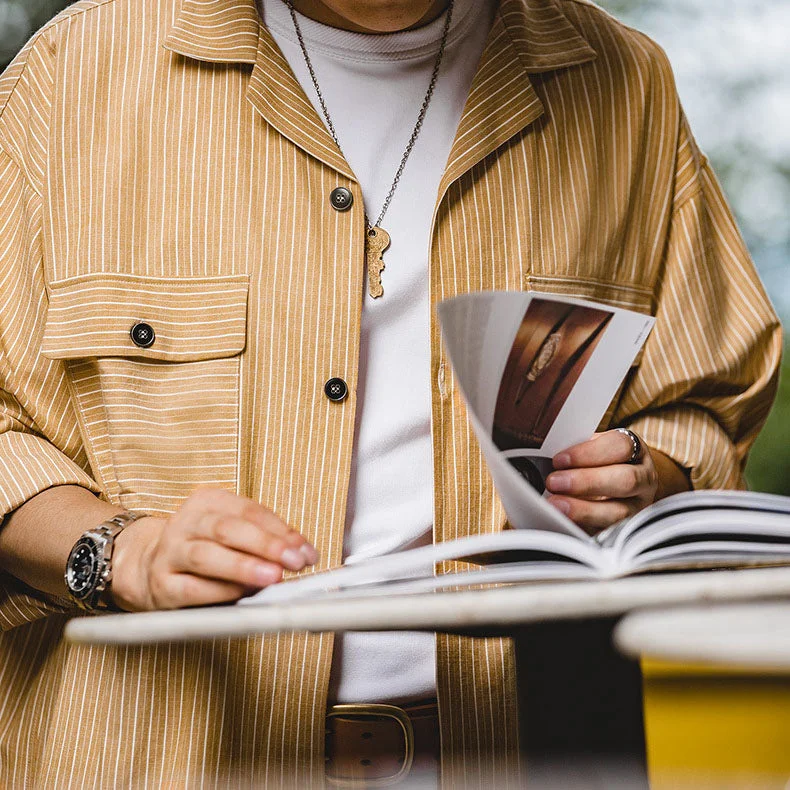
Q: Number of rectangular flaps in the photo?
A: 2